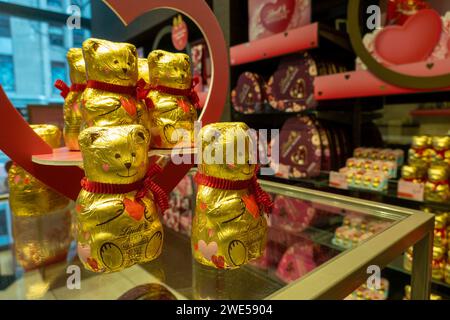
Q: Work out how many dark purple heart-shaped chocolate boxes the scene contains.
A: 3